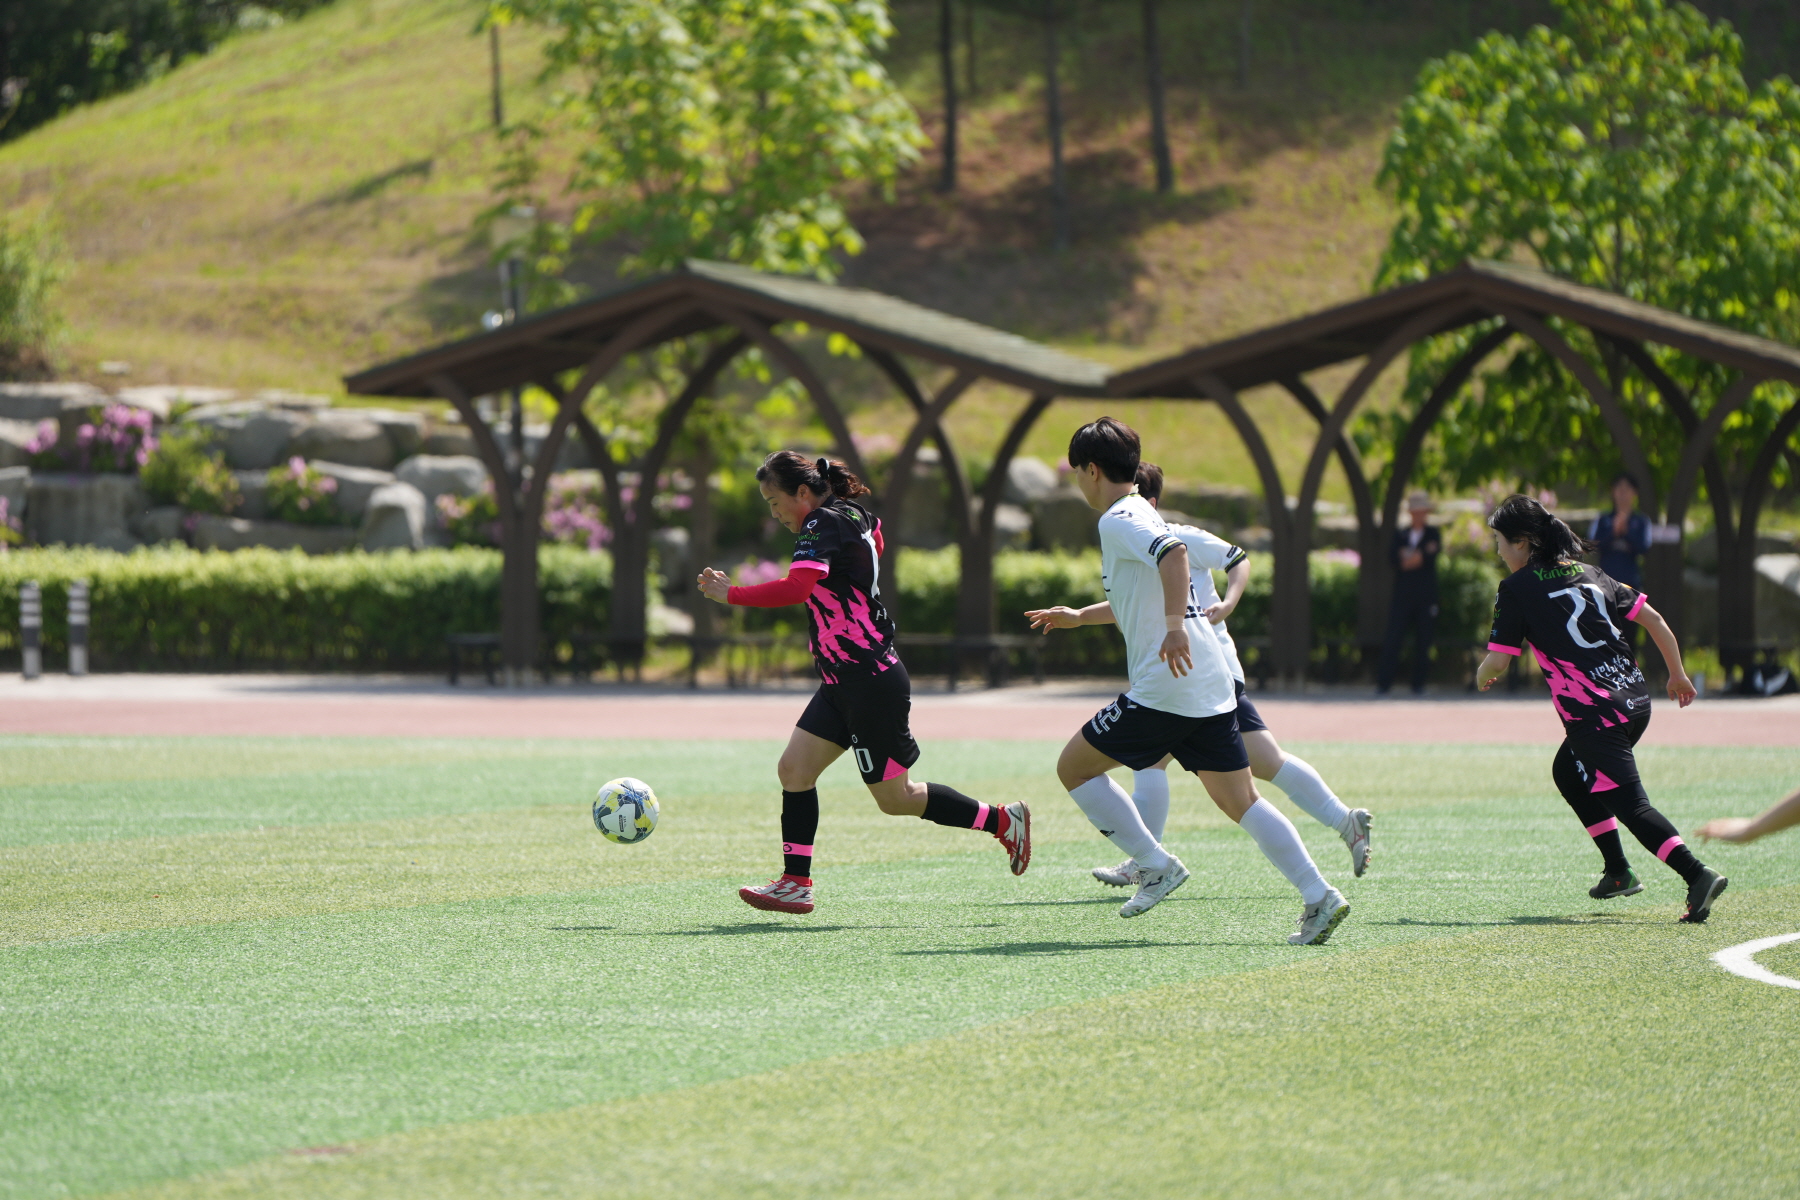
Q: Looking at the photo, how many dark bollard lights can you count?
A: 2